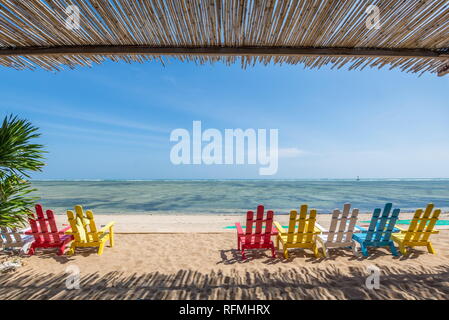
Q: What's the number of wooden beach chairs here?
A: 8